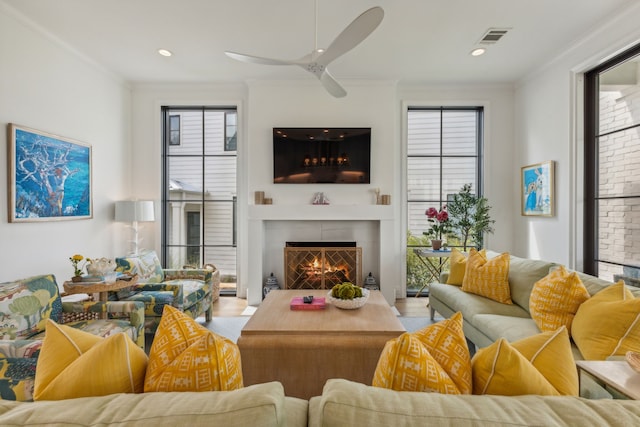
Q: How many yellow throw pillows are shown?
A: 8